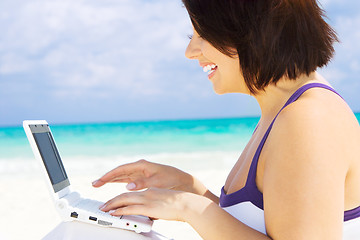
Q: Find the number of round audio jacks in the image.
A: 2